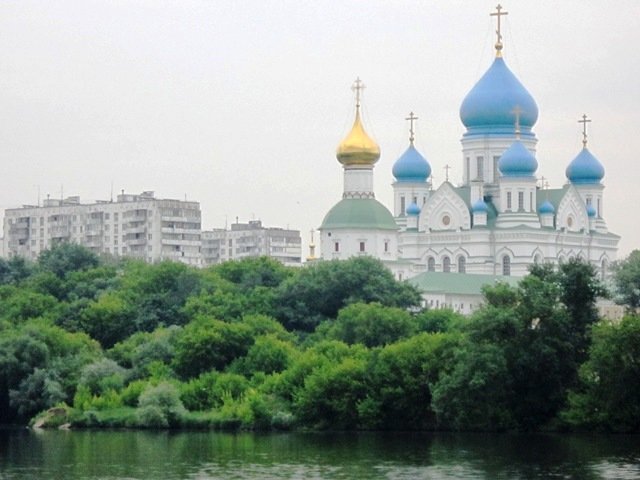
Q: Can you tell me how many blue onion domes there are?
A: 8